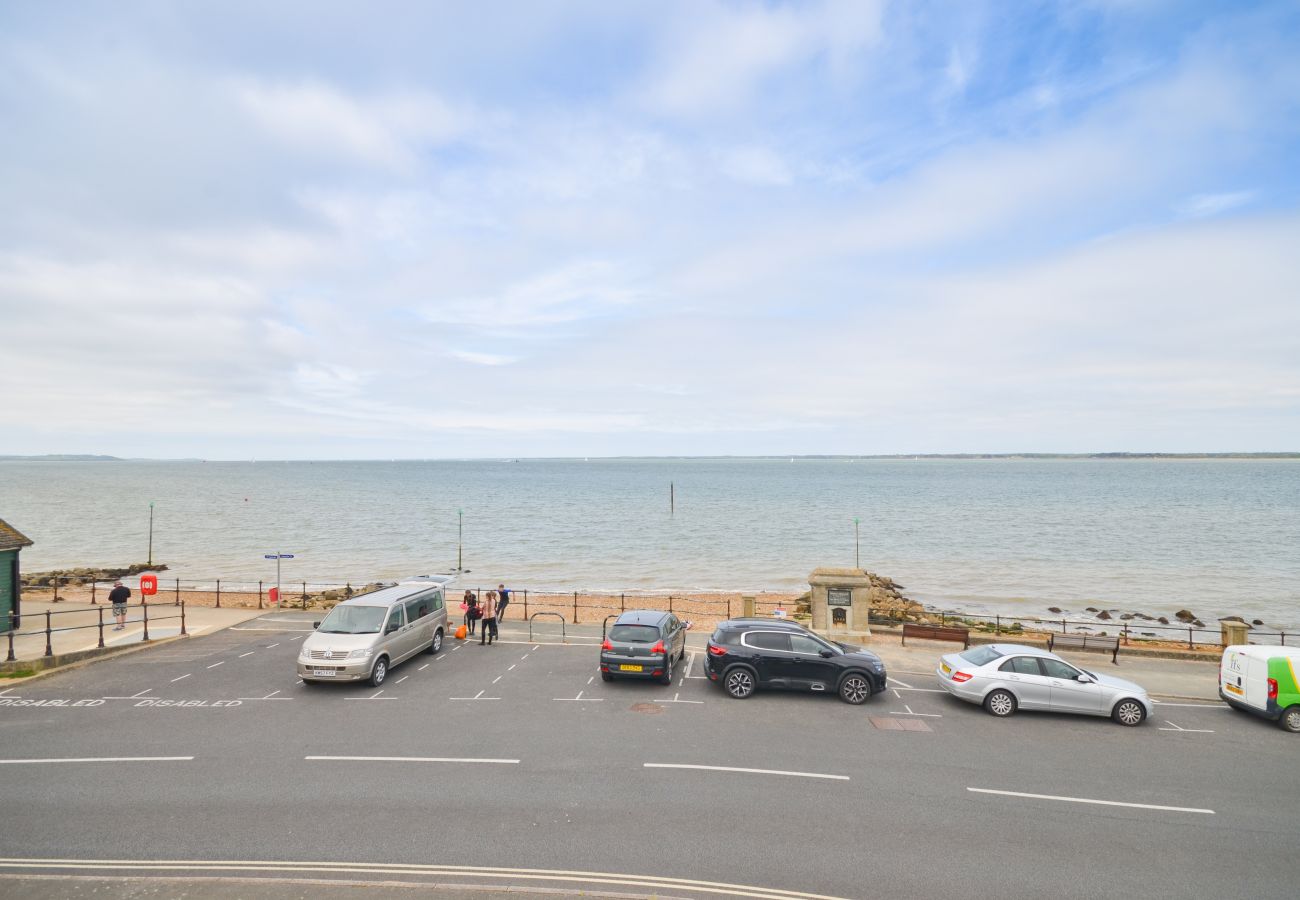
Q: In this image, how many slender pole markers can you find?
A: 4